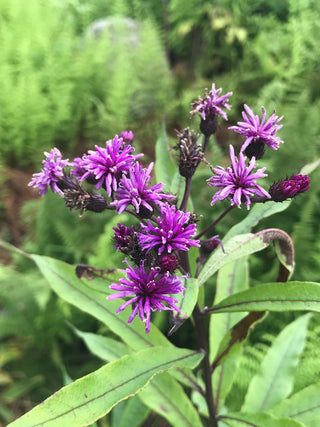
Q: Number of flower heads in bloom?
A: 8